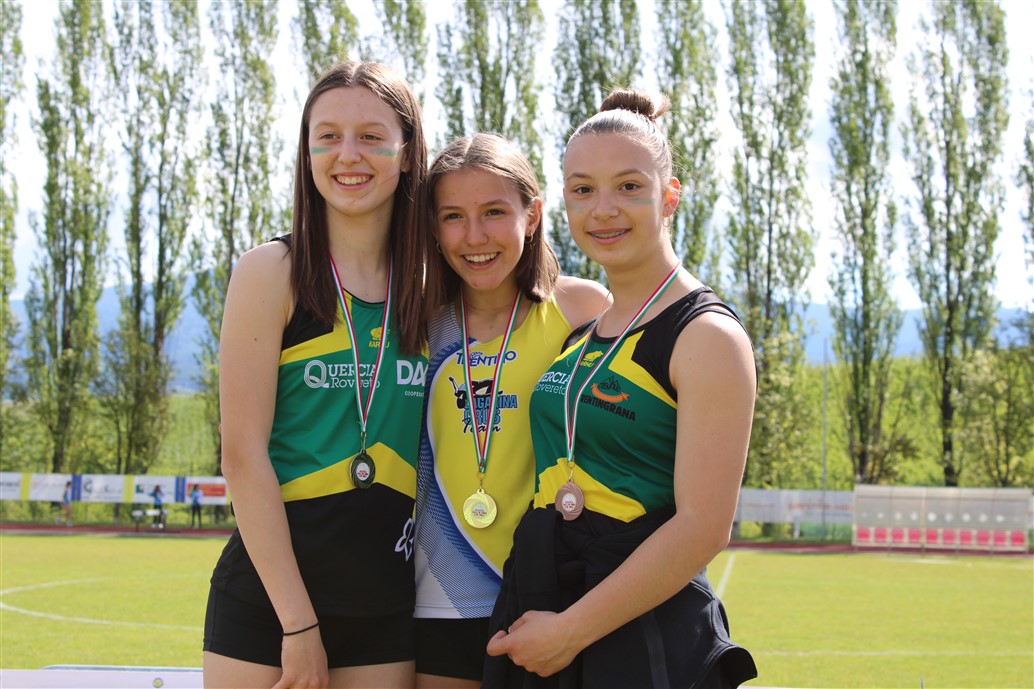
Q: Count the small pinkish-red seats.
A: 10